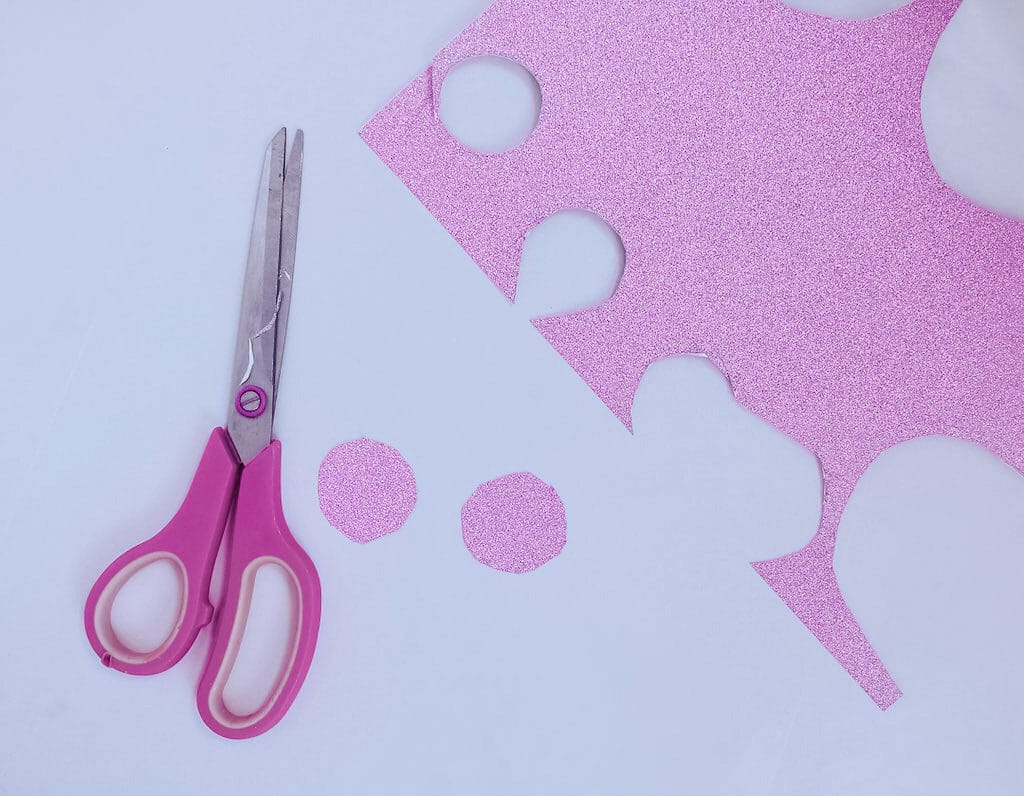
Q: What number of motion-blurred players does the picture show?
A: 0